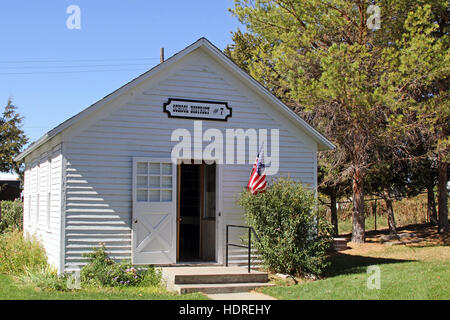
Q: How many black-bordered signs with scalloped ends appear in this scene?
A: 1